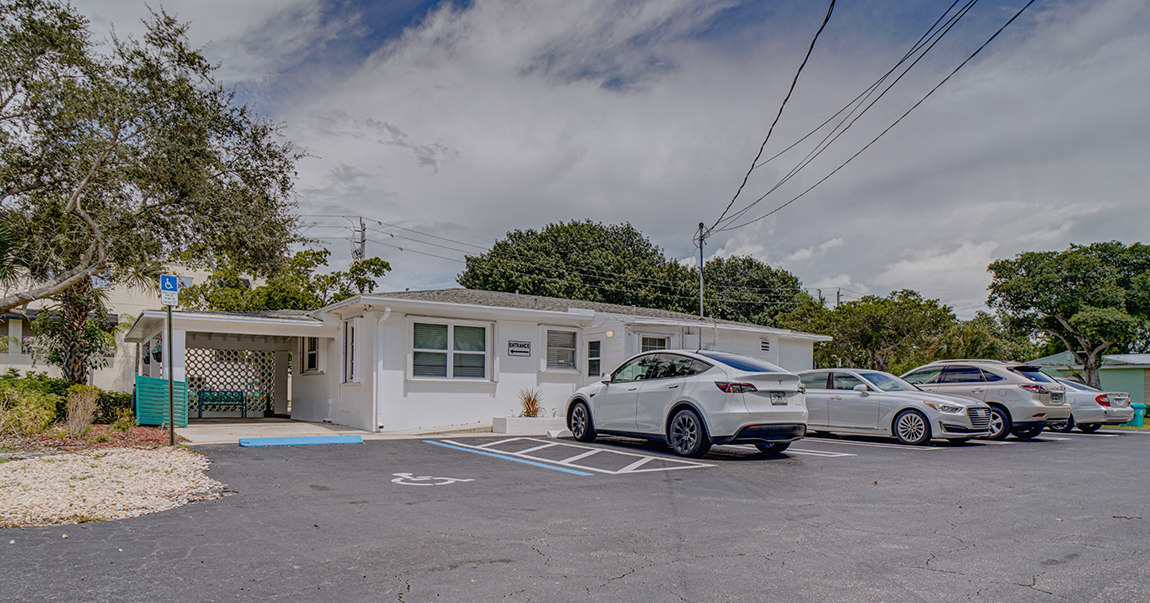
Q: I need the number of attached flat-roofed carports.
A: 1